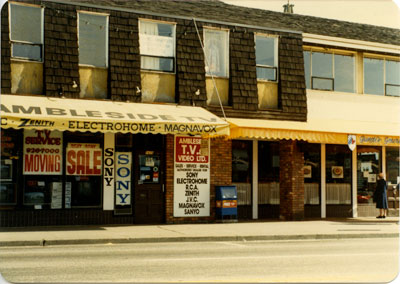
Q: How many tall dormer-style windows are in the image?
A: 5